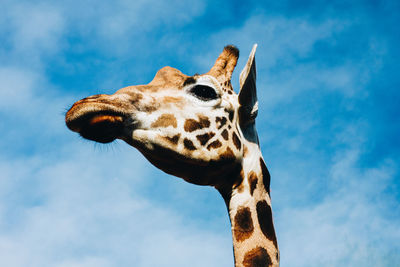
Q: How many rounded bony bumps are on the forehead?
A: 1